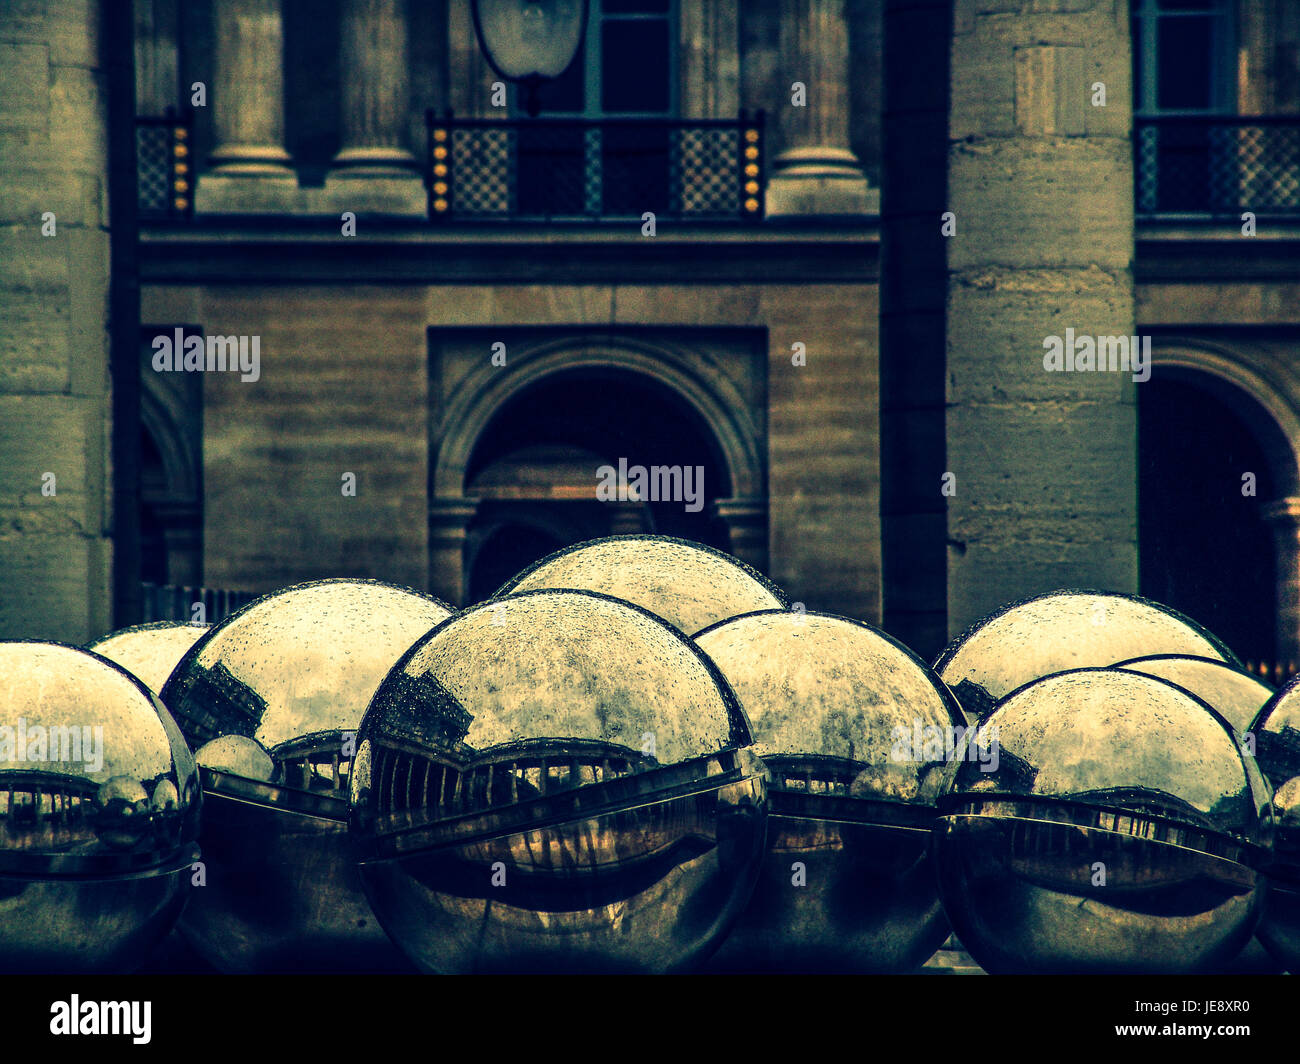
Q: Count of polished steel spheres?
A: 10